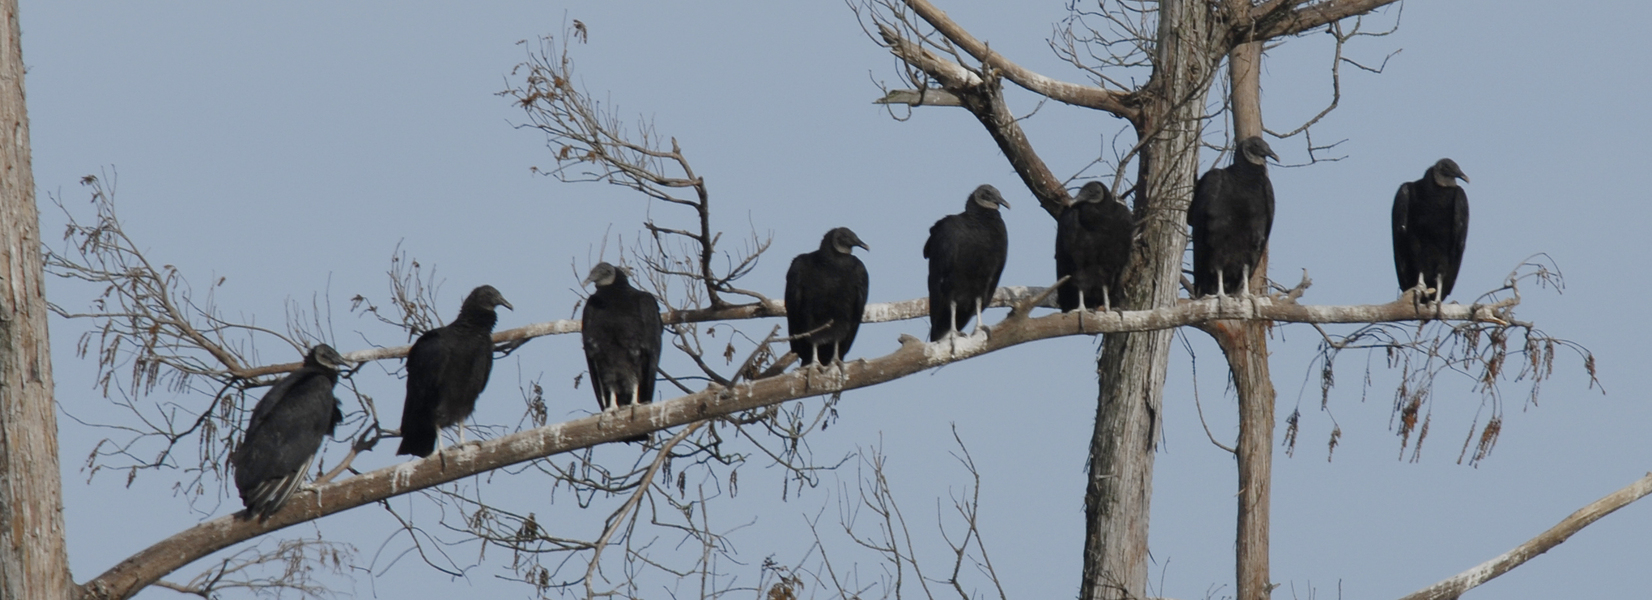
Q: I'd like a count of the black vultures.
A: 8